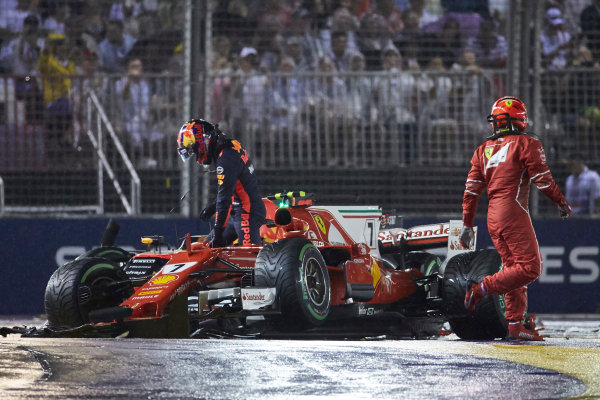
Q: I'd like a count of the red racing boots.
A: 2